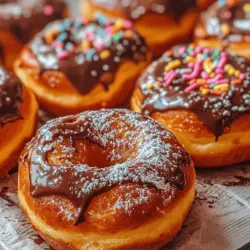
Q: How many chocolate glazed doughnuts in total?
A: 7